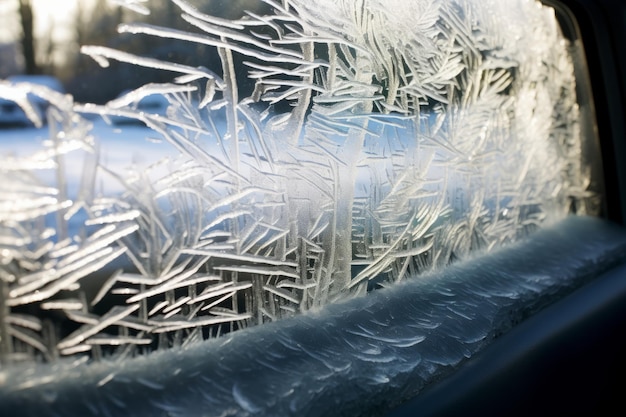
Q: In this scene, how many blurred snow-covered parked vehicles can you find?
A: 2